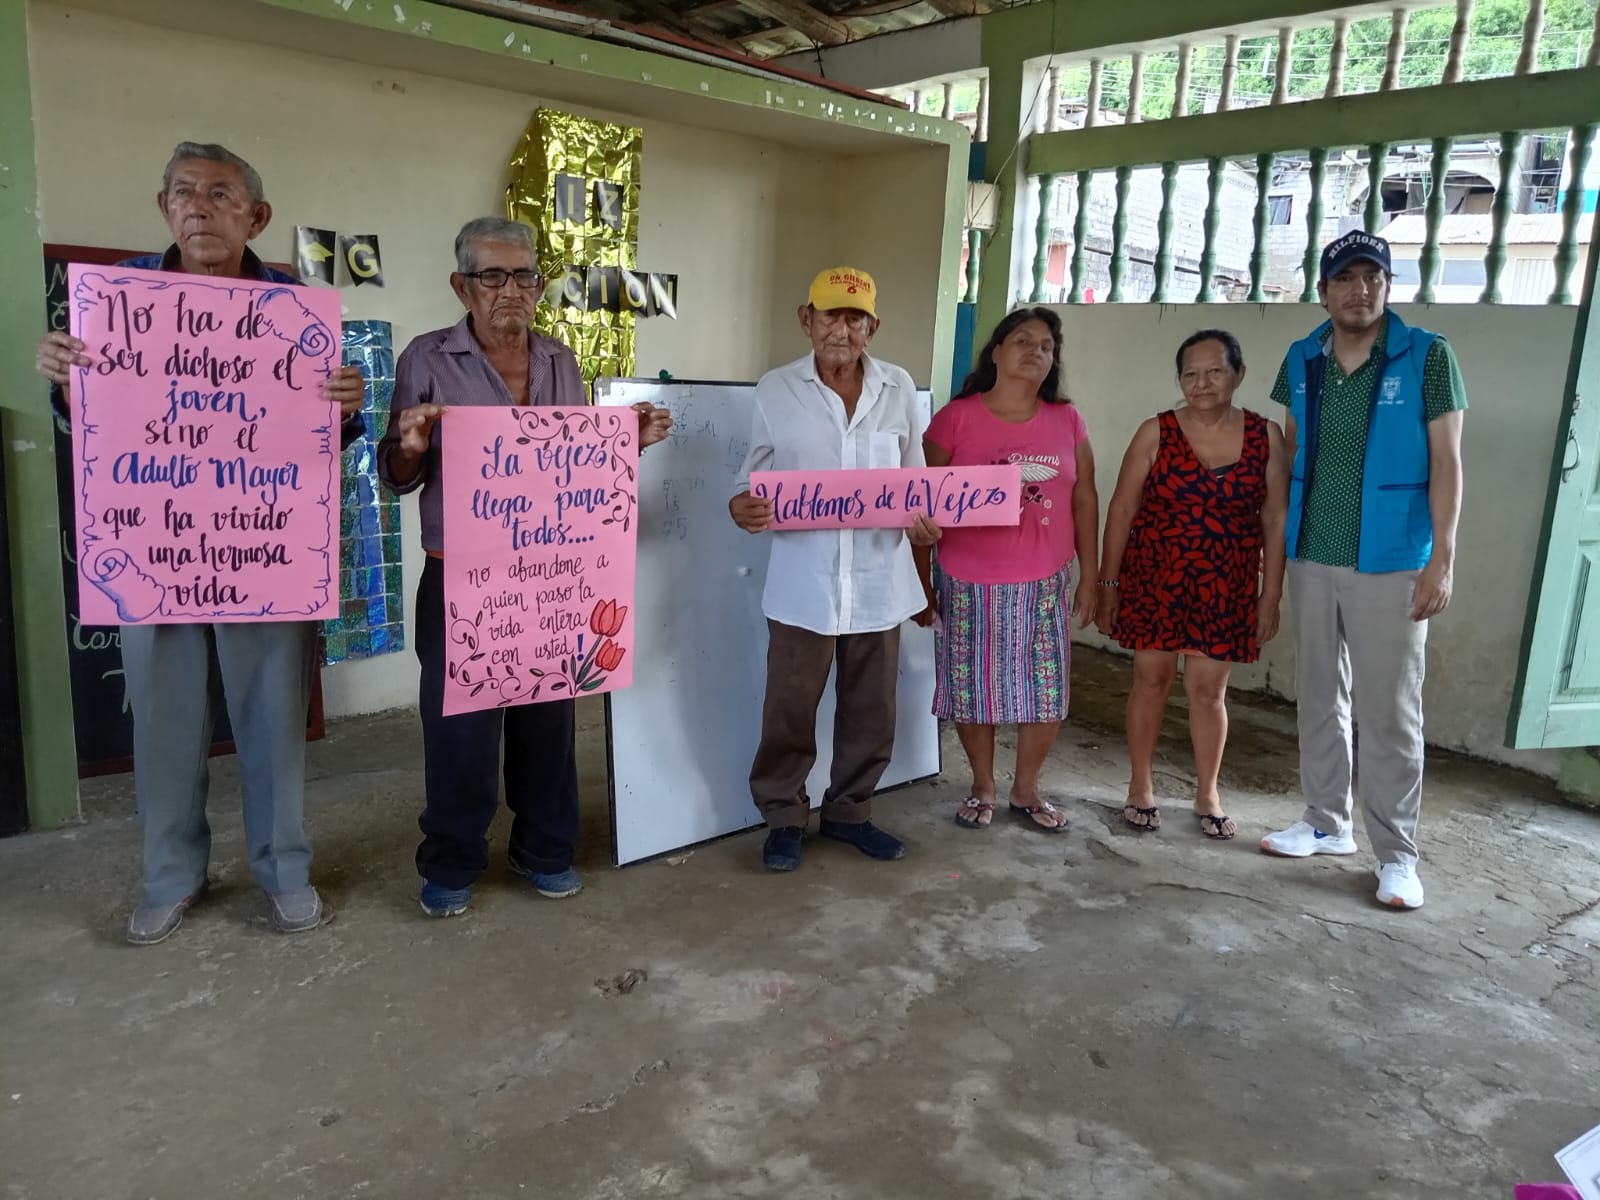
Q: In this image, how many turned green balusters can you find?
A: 12